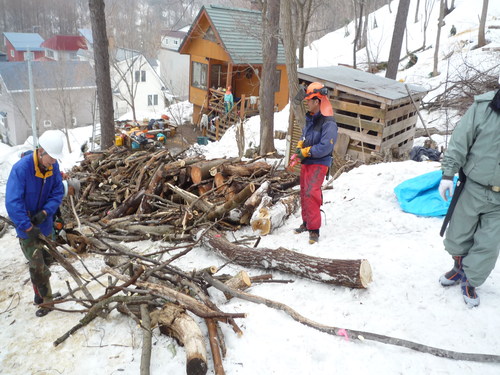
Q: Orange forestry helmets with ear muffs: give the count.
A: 1